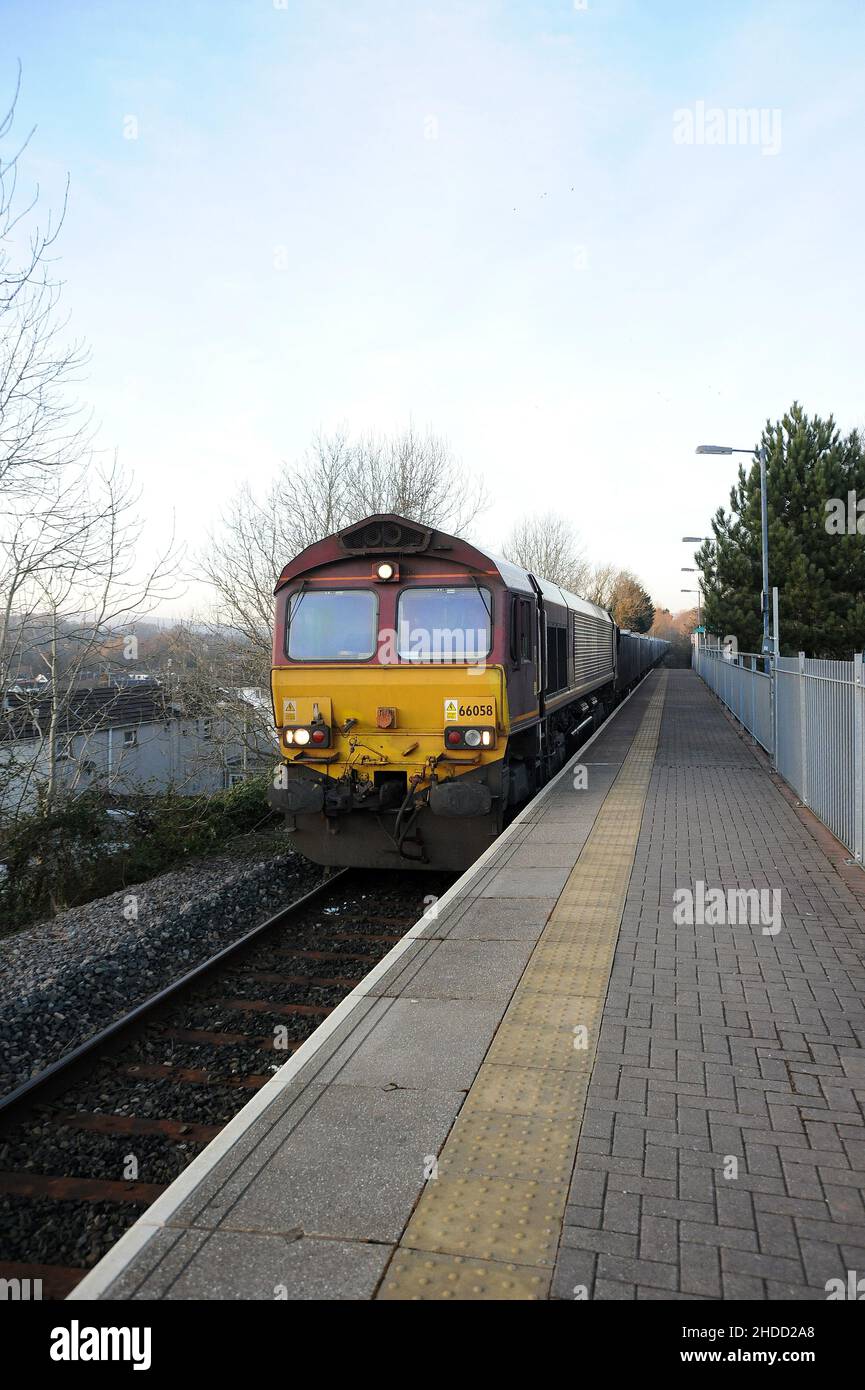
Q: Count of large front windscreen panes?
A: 2